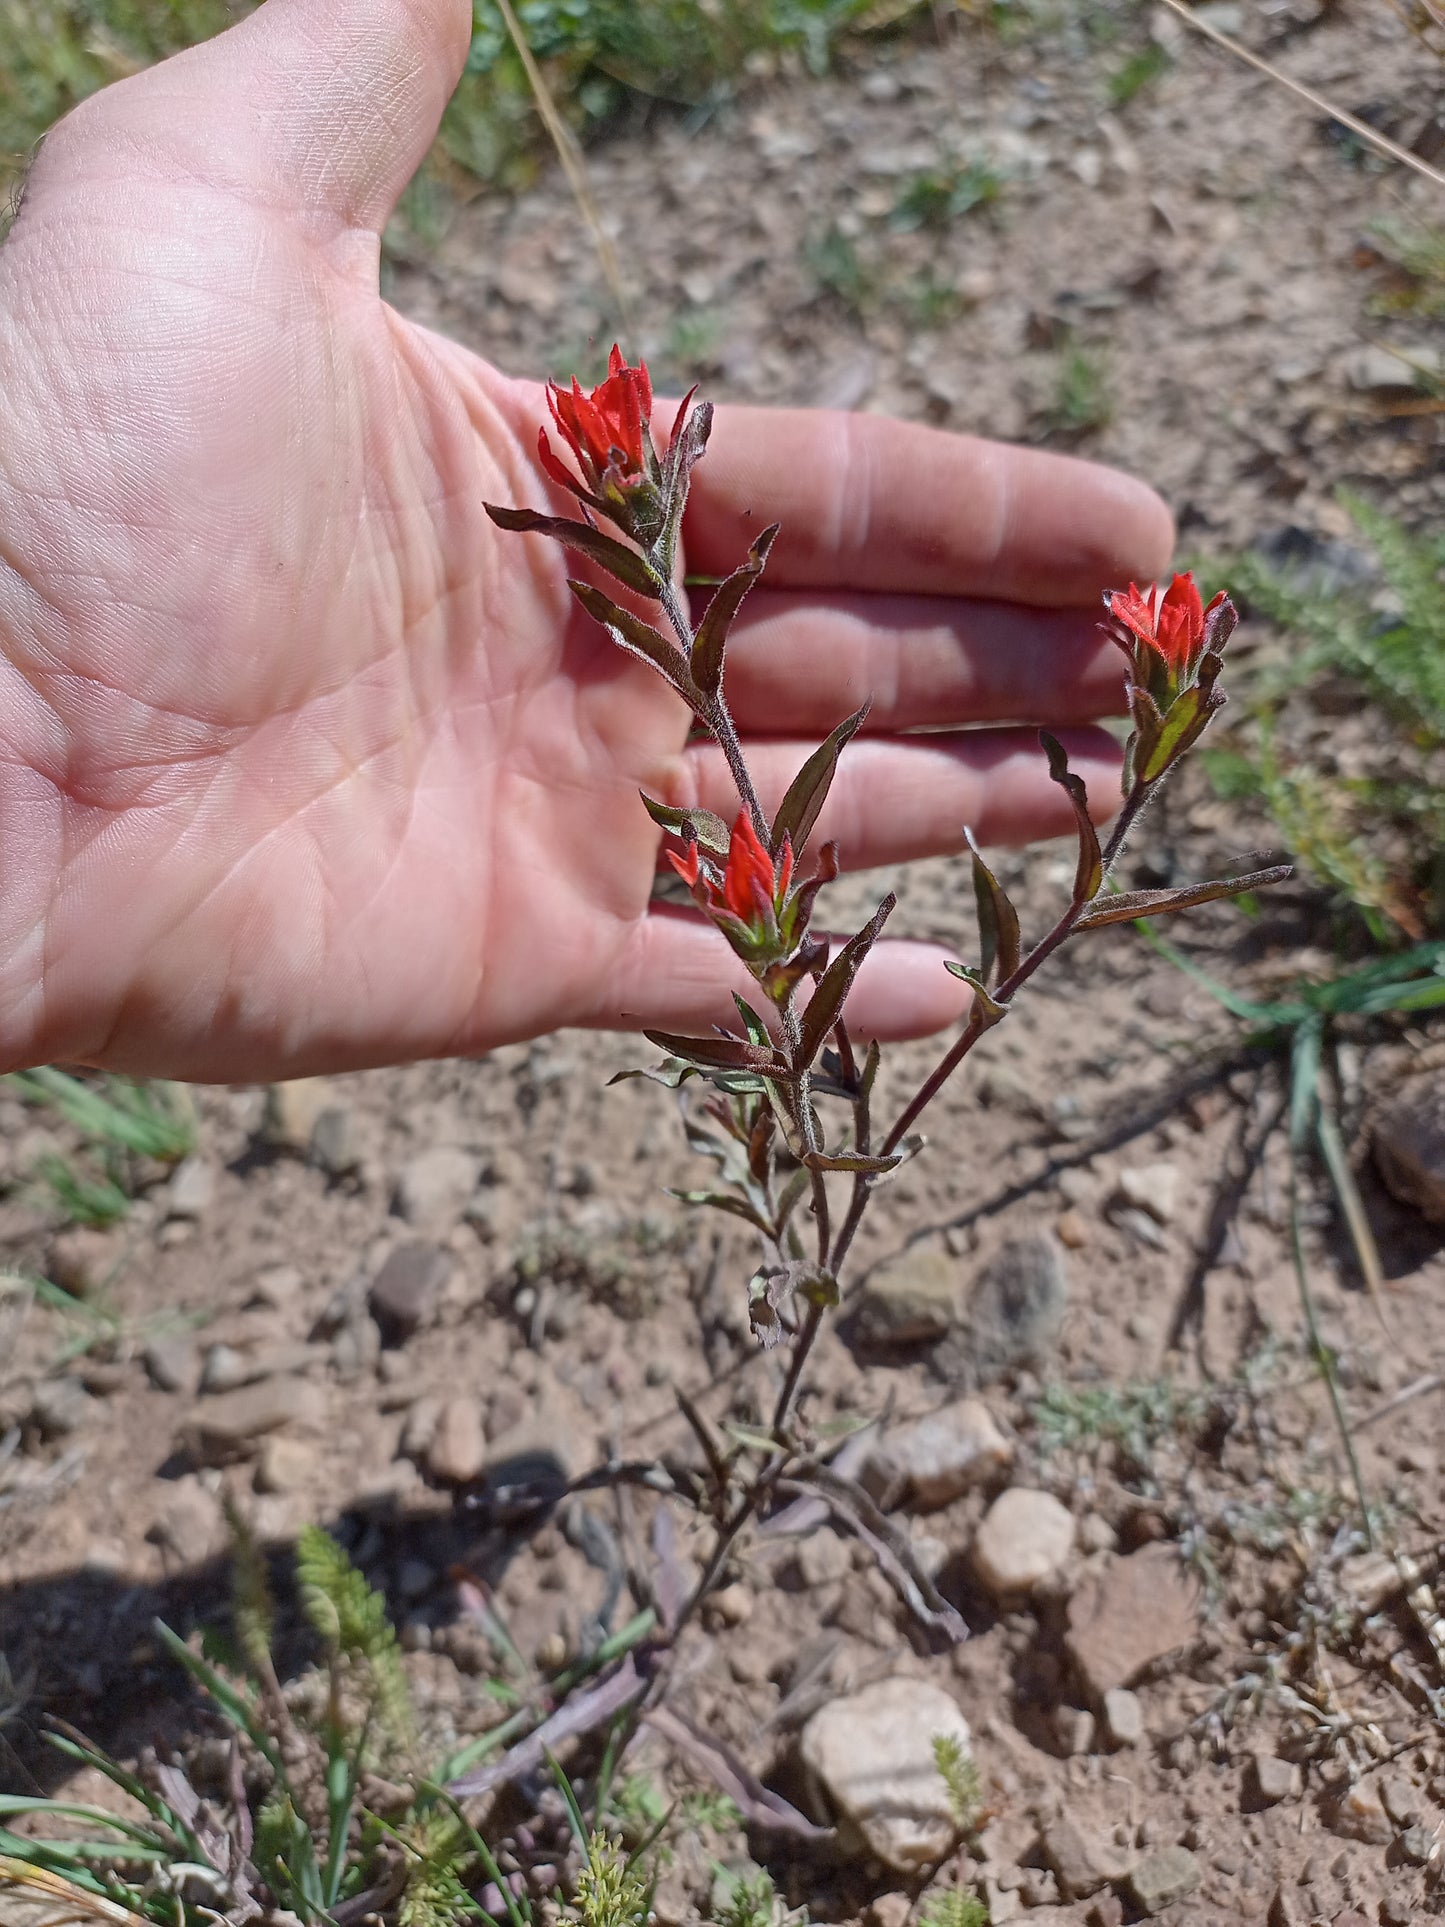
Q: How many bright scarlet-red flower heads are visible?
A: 3